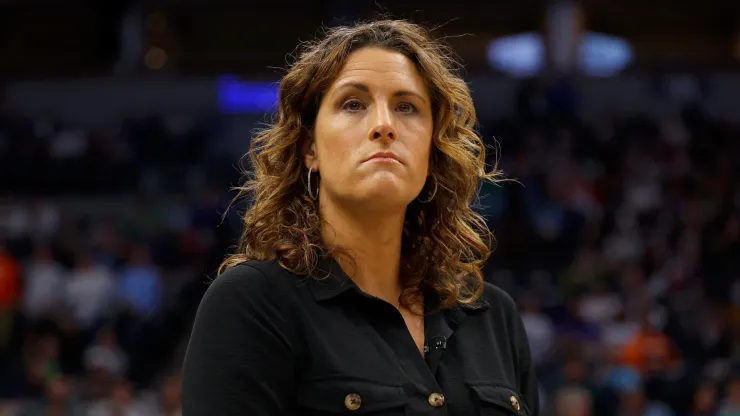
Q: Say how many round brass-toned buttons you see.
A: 3